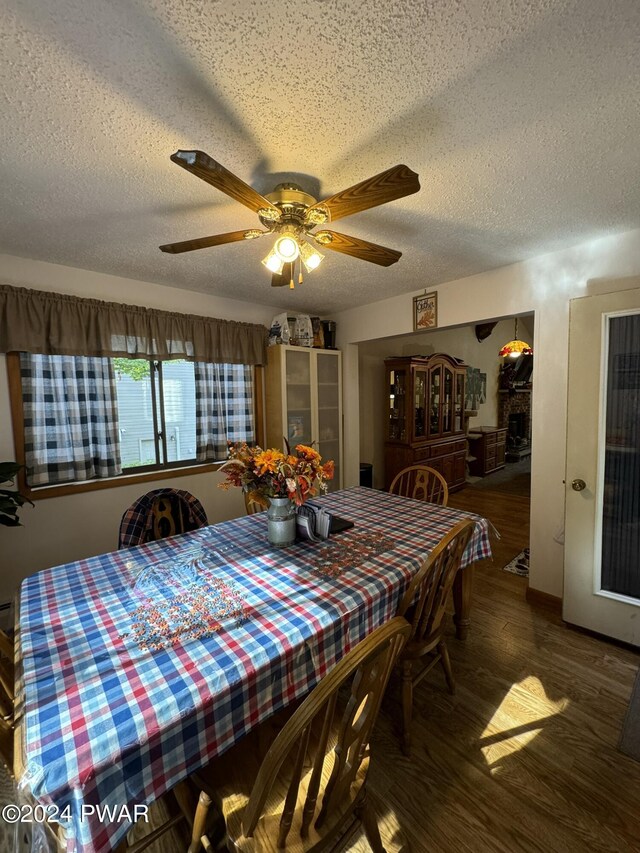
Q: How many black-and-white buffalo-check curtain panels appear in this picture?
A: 2